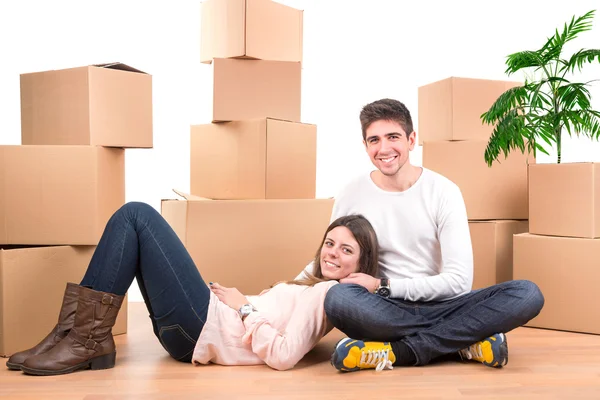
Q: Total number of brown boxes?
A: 12